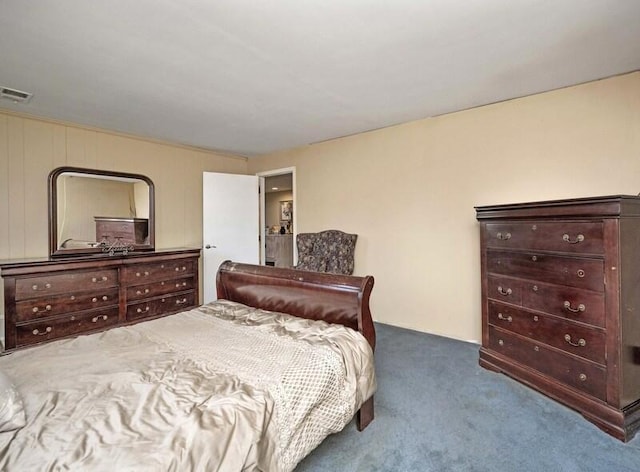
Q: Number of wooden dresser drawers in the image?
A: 11